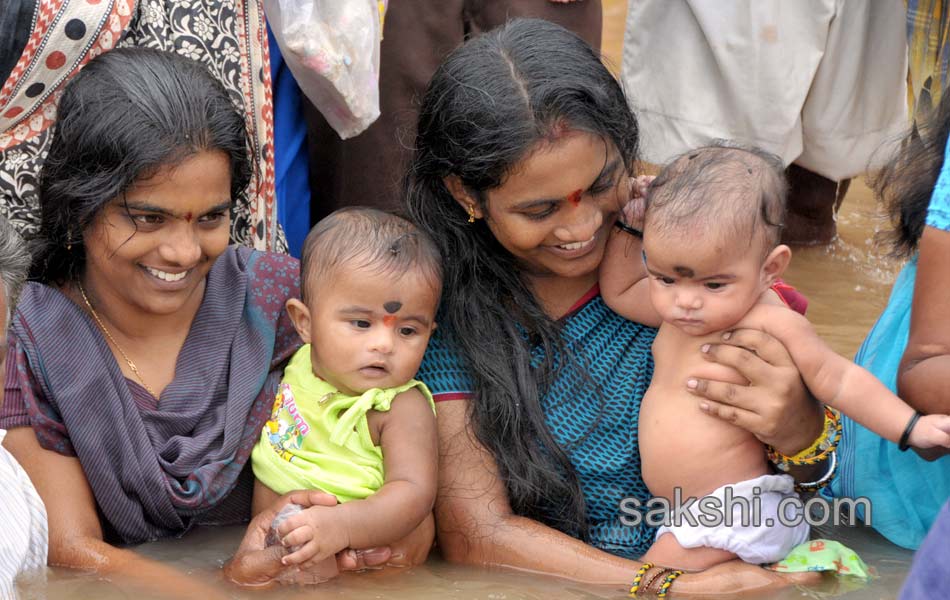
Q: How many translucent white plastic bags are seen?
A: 1